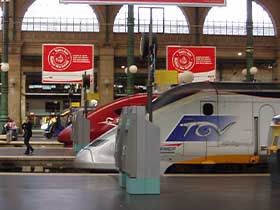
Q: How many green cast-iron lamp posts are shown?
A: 3